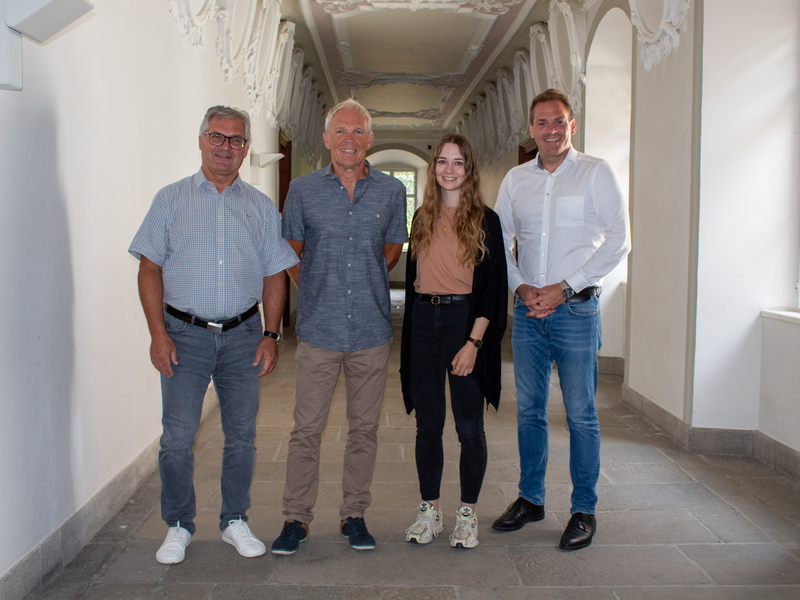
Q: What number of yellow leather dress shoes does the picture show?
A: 0